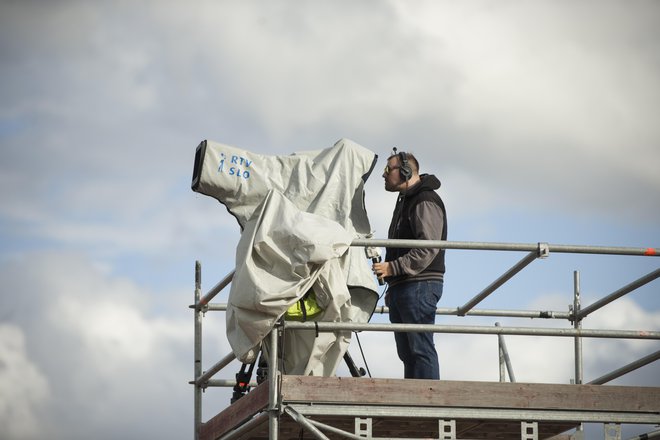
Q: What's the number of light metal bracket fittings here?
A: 4